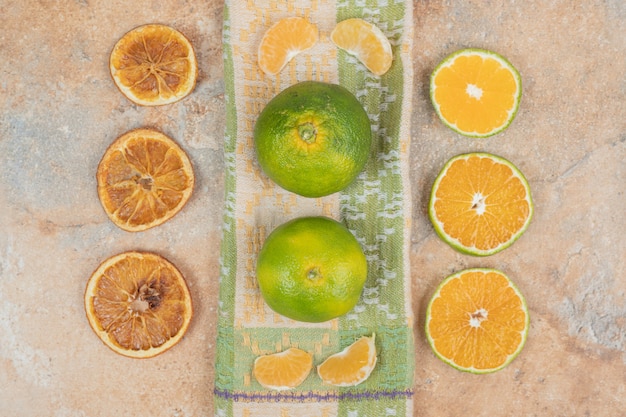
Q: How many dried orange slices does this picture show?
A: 3